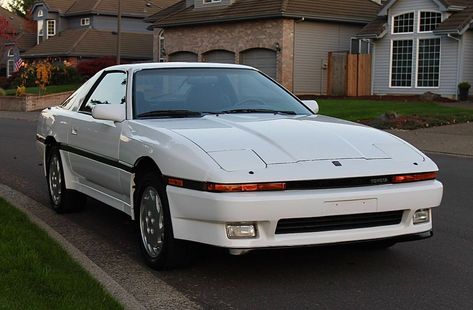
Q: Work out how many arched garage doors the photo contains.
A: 3